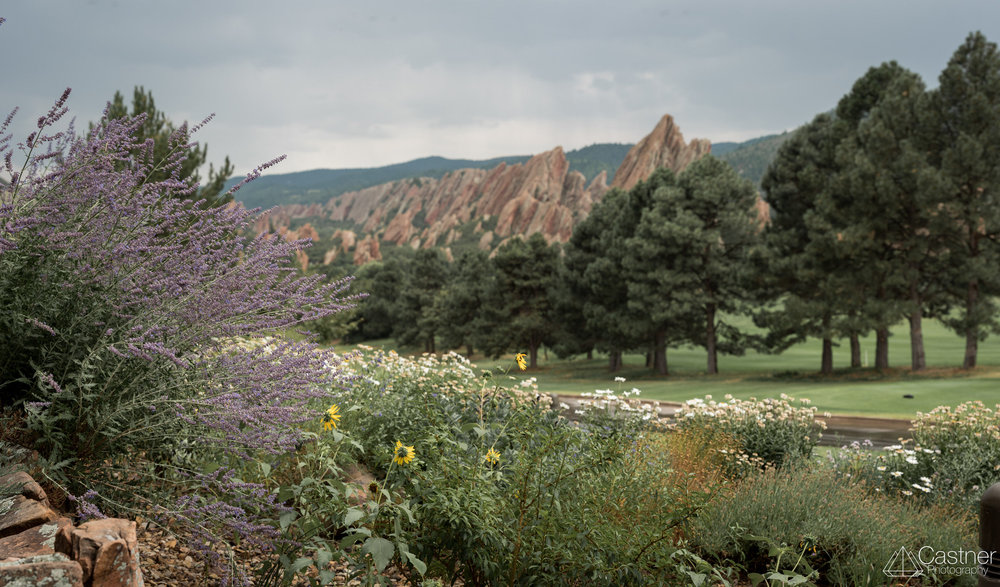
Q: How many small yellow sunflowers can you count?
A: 4